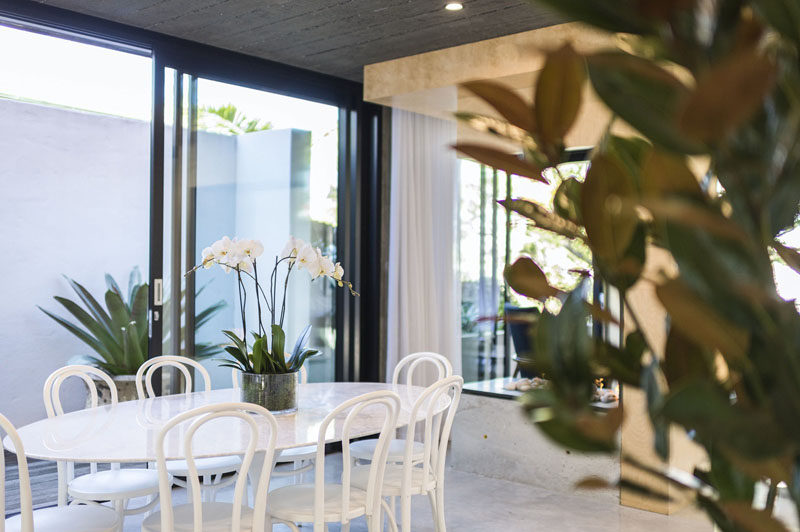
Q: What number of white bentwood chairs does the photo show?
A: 8